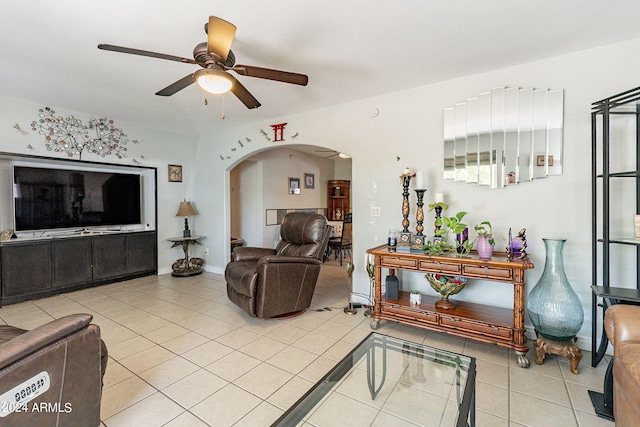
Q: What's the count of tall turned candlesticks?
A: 3